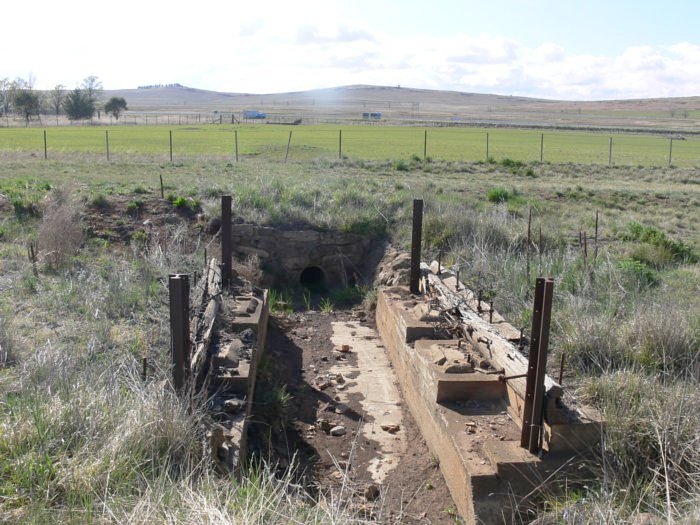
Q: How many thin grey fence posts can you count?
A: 11